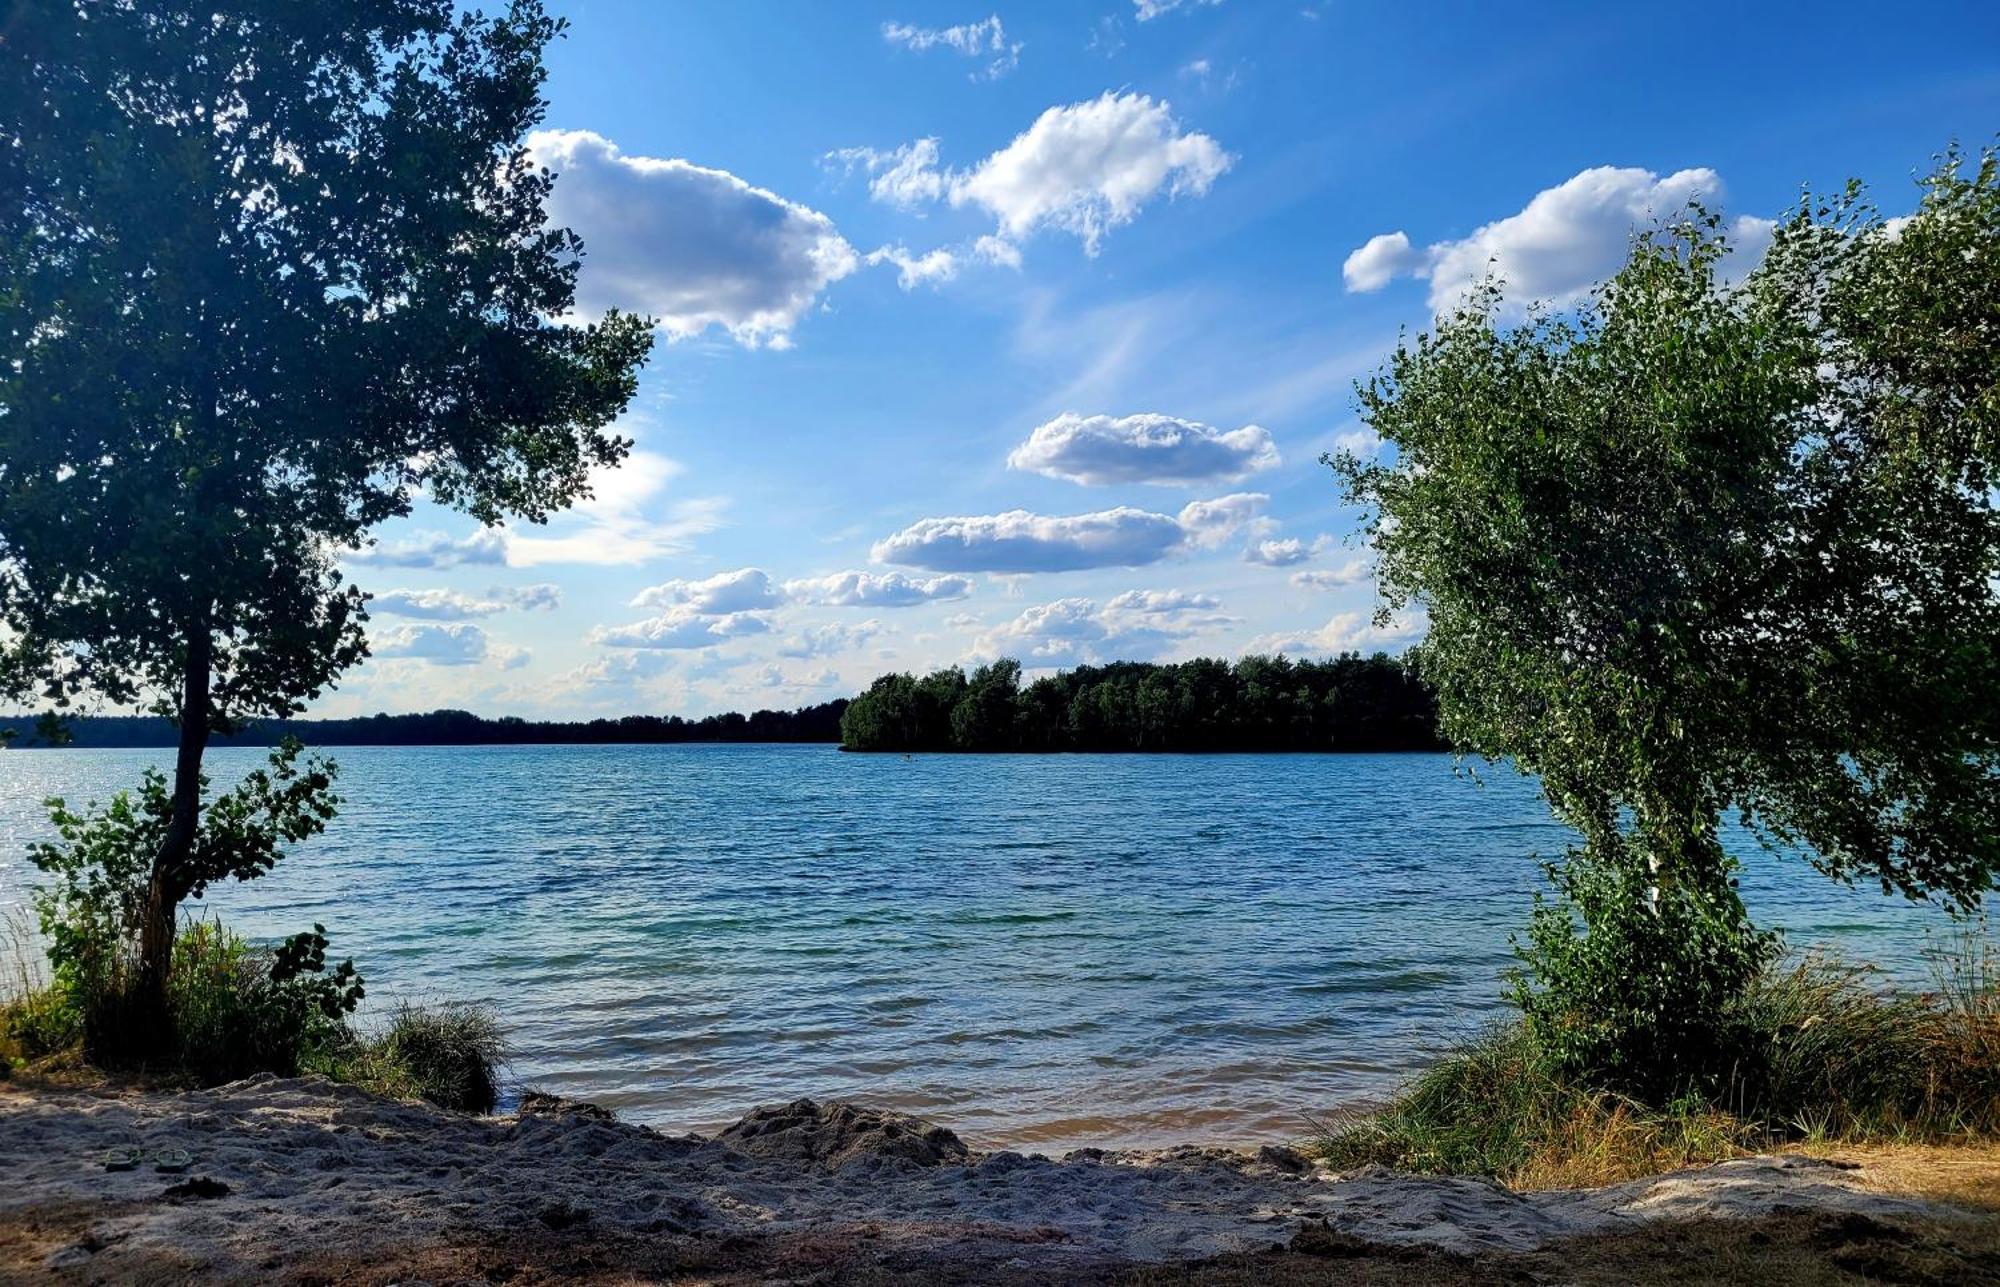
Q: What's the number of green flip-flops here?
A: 2